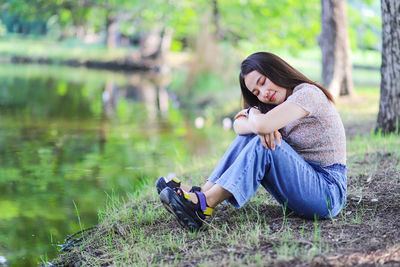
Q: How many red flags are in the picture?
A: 0